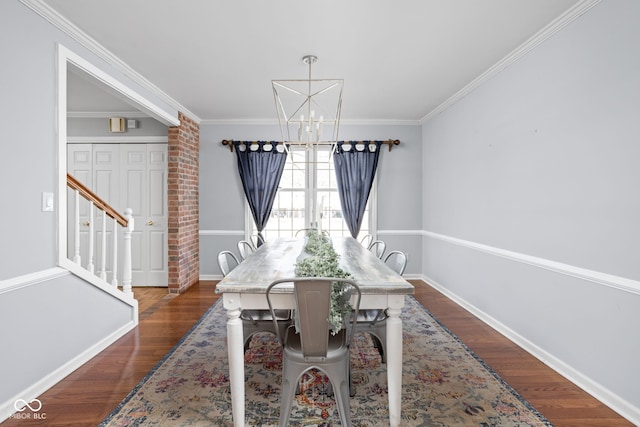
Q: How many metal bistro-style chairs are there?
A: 8